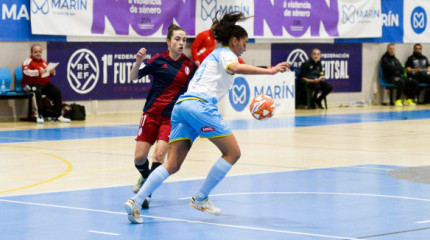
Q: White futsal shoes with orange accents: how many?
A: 2